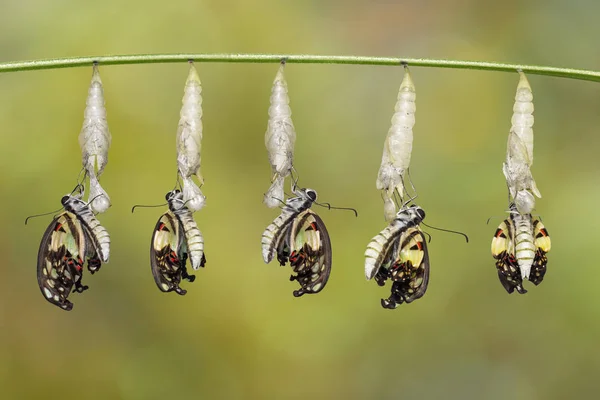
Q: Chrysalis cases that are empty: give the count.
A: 5